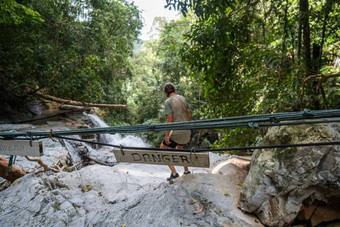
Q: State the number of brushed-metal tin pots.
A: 0